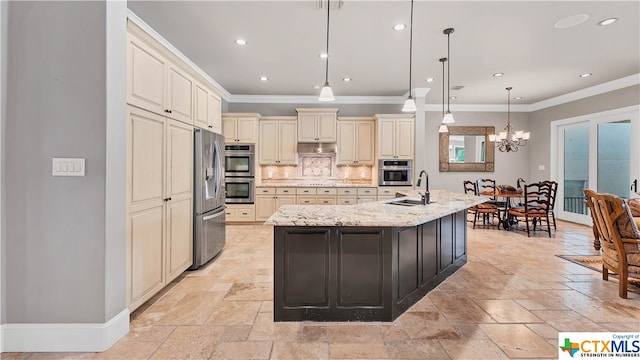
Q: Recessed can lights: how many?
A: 11